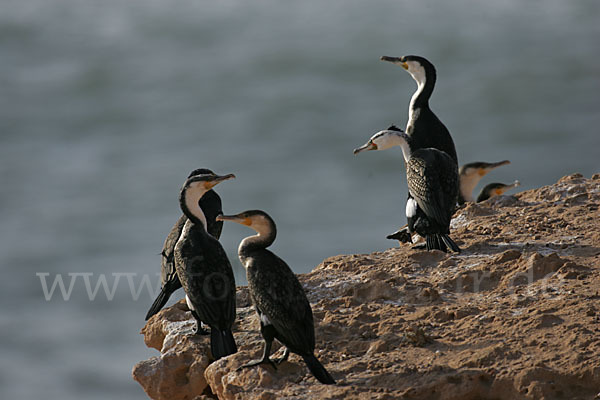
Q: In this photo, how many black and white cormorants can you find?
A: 7